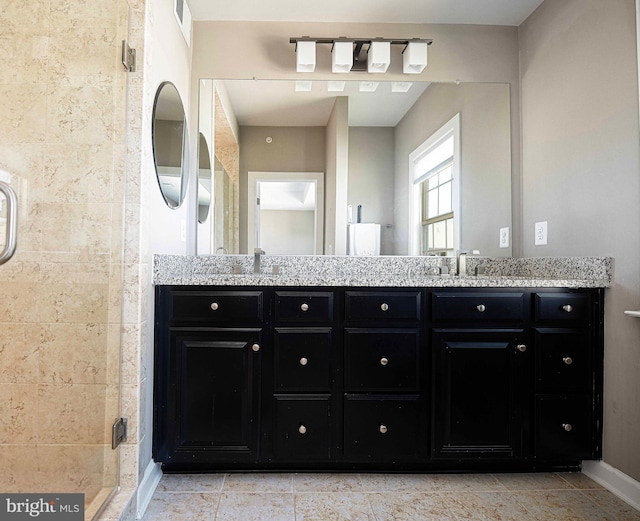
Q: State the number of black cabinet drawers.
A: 11